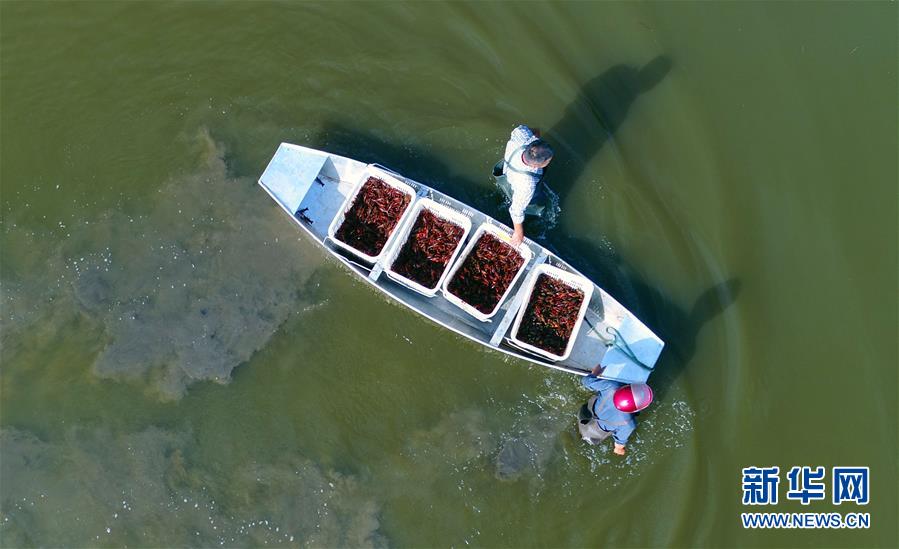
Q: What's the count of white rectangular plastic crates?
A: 4